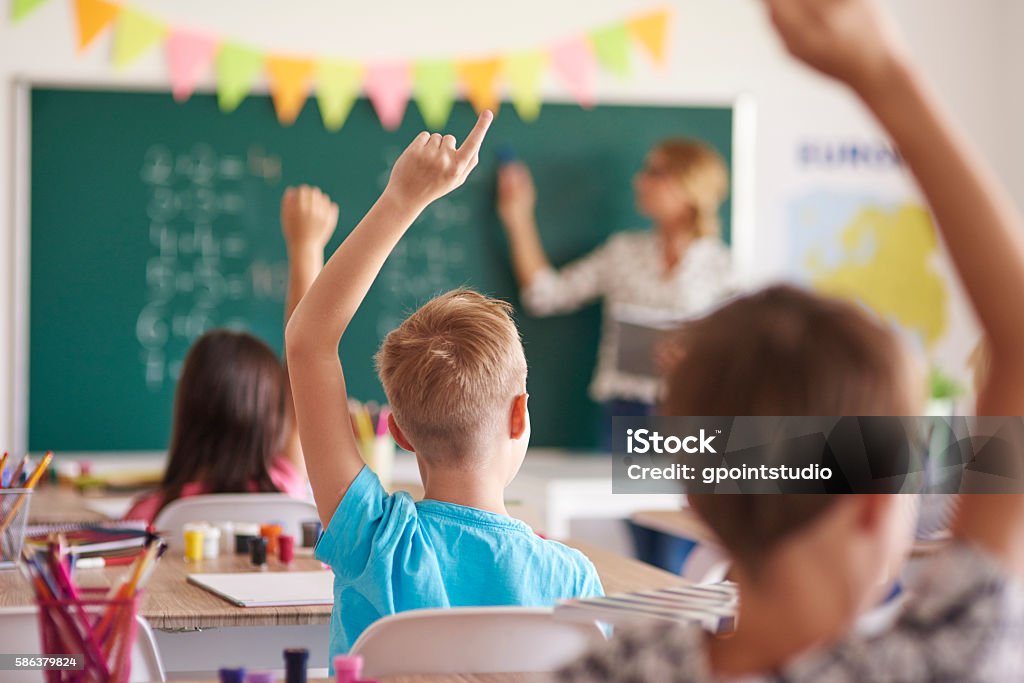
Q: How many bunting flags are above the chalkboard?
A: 14